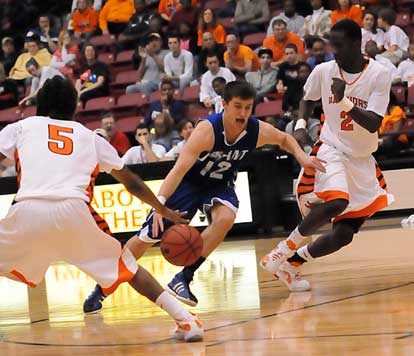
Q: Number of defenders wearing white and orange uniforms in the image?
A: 2